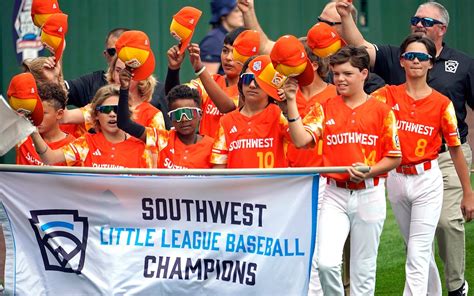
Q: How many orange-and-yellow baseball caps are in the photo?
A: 9